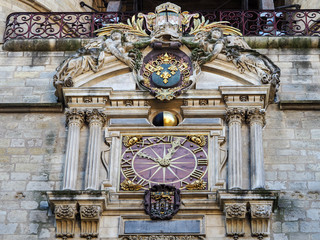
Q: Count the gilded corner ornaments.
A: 4